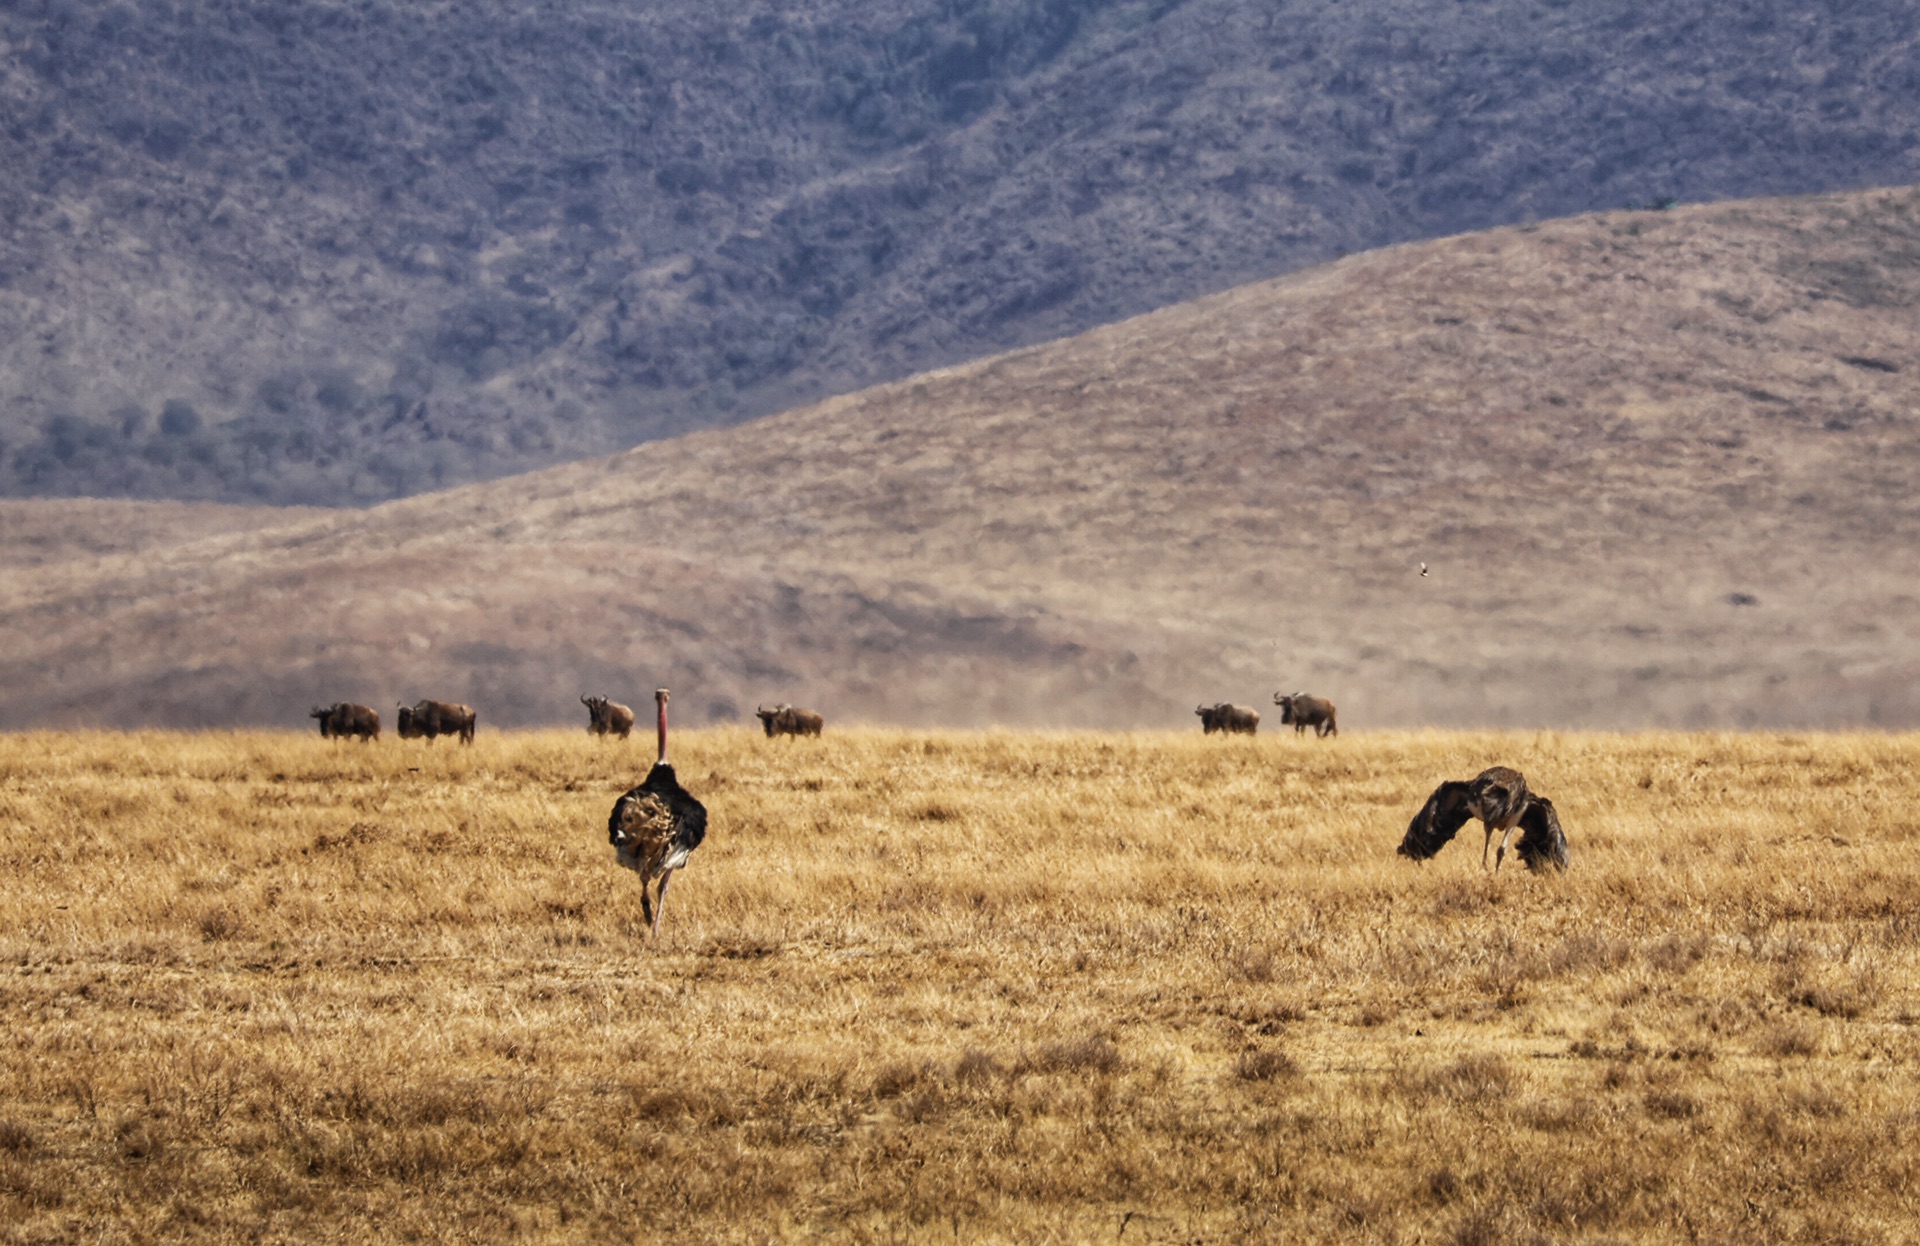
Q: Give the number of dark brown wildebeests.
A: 6